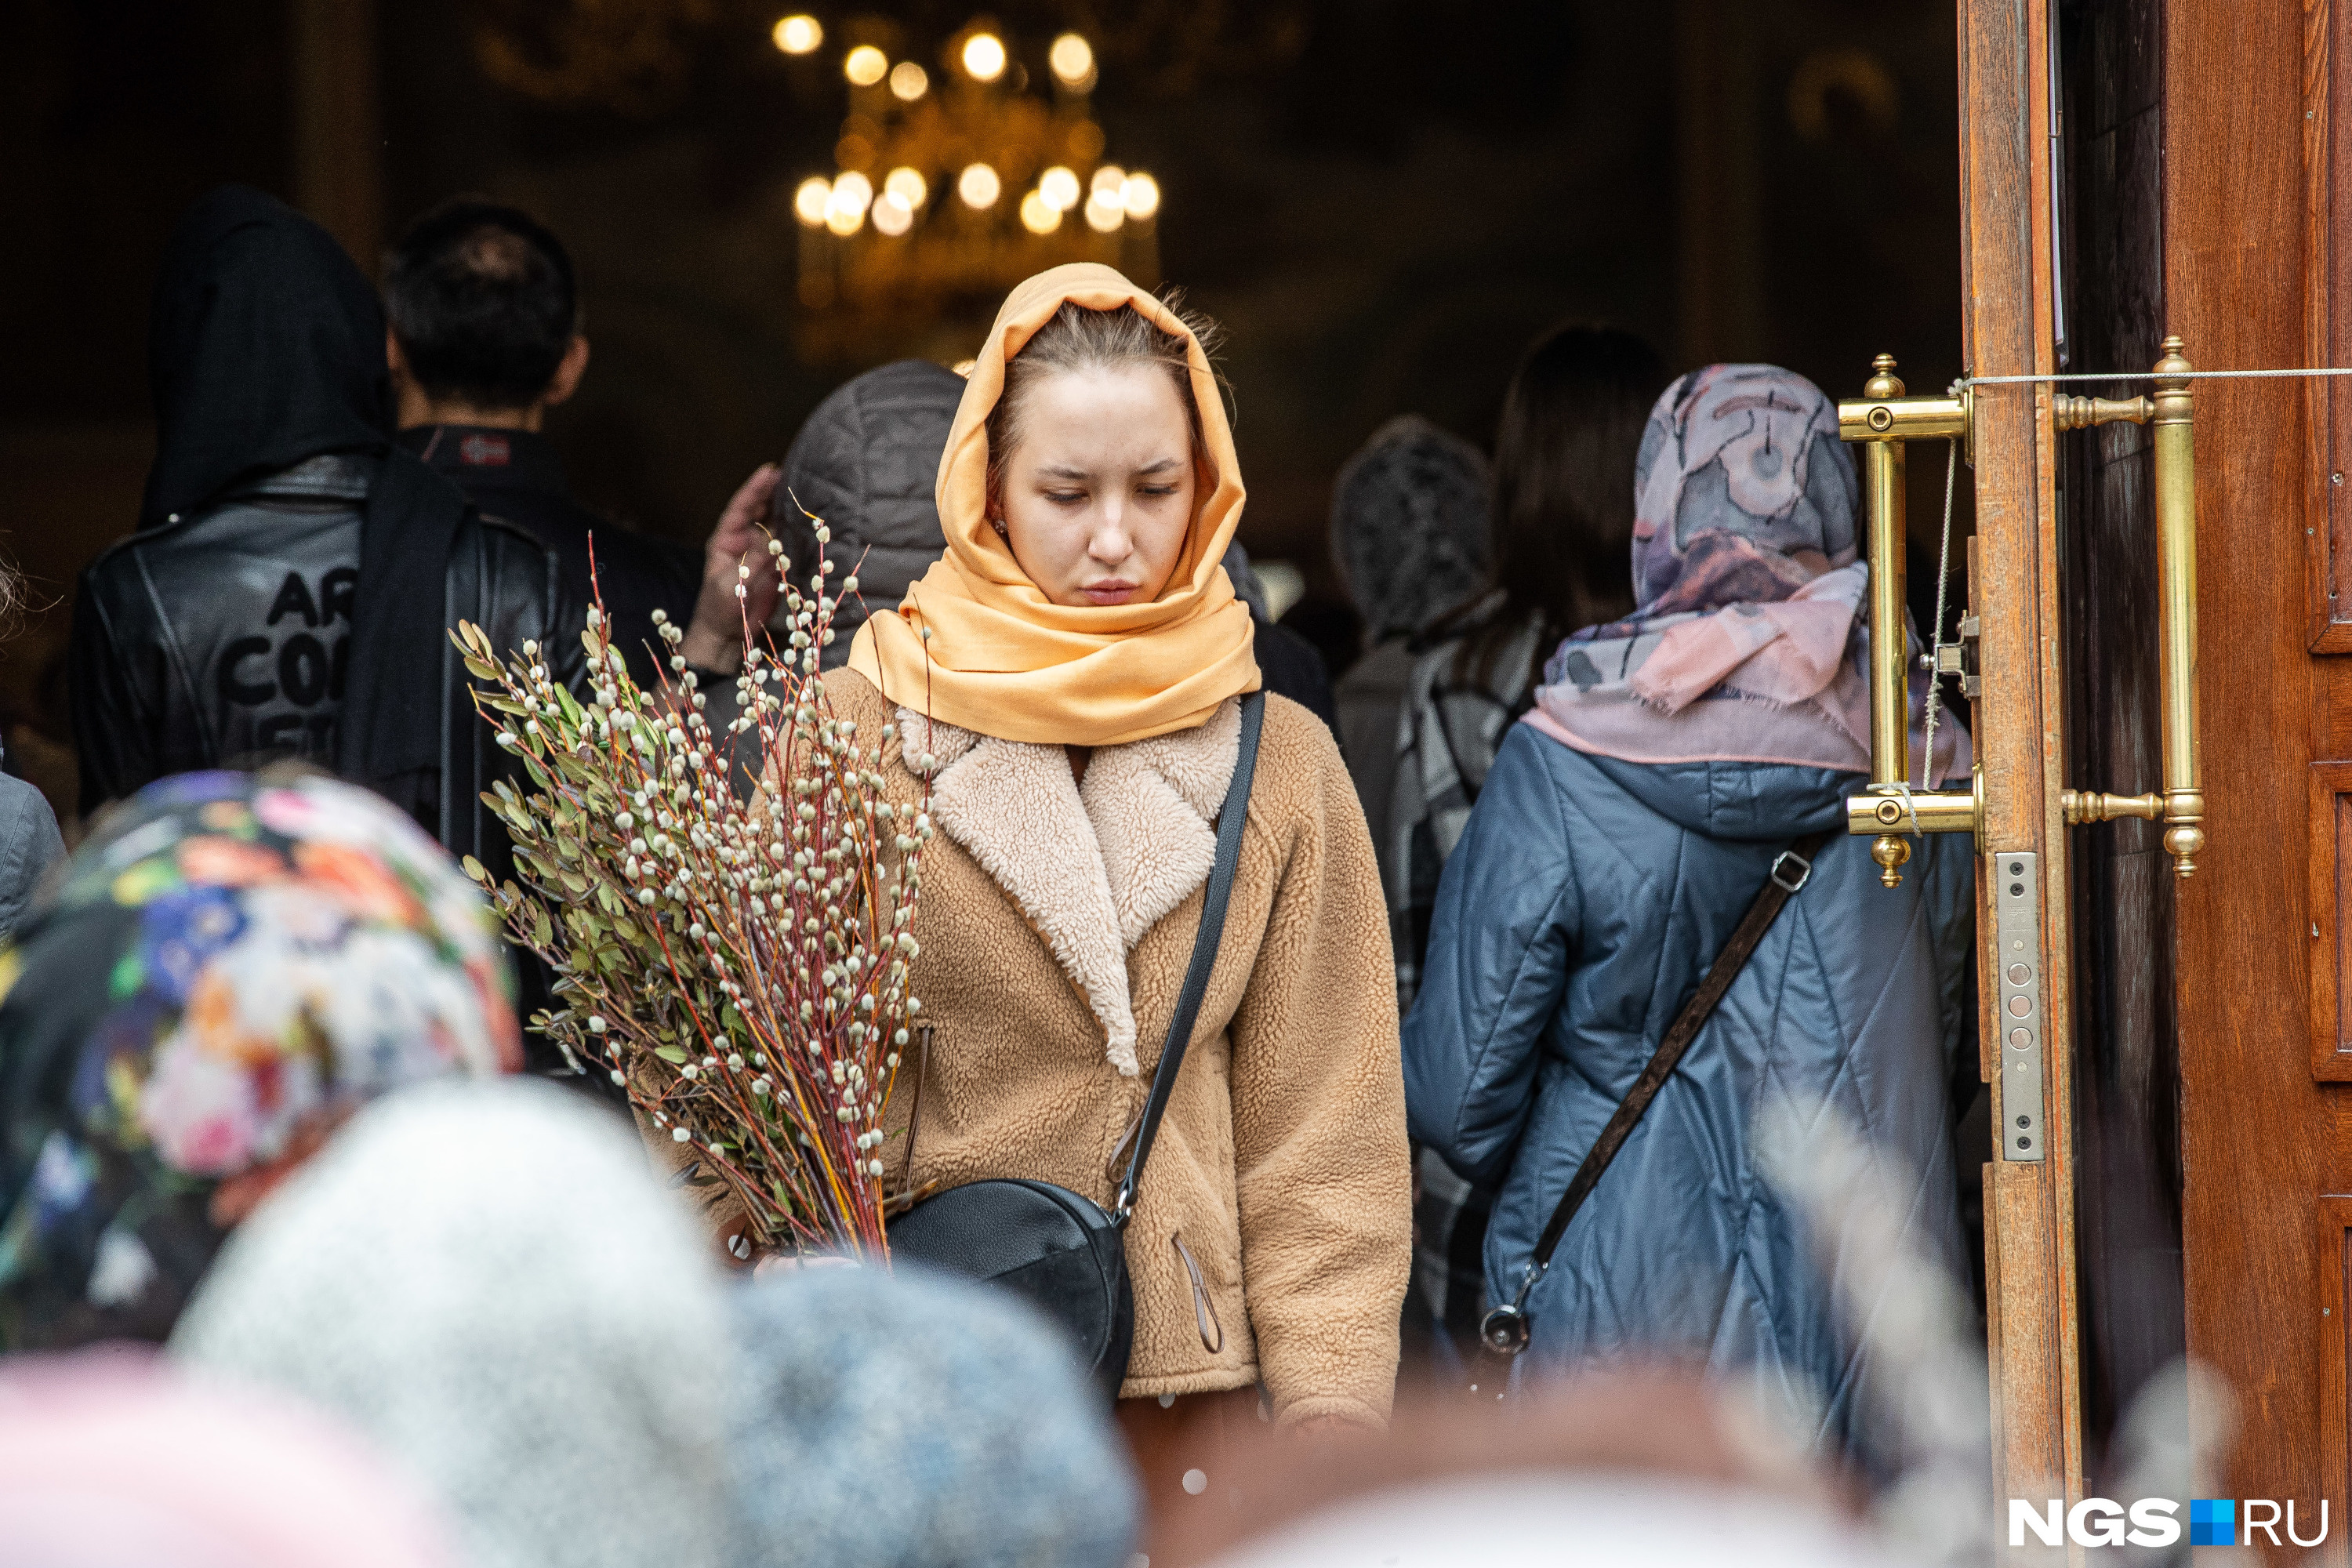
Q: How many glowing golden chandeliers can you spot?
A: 1